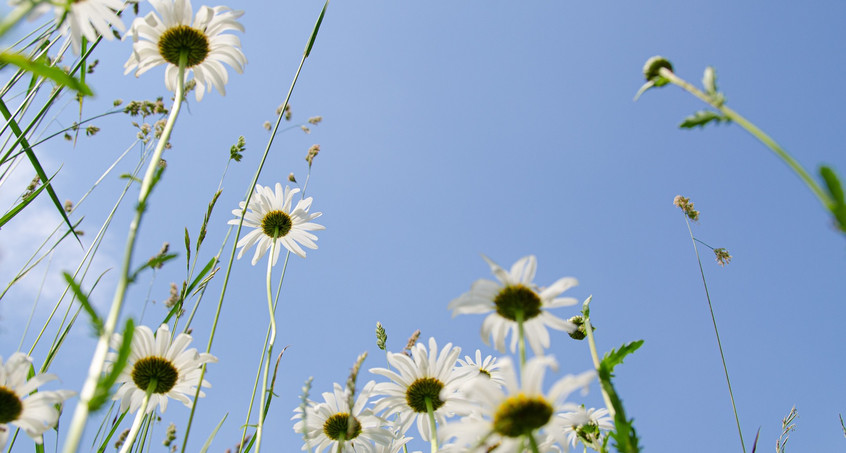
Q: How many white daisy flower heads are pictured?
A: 11